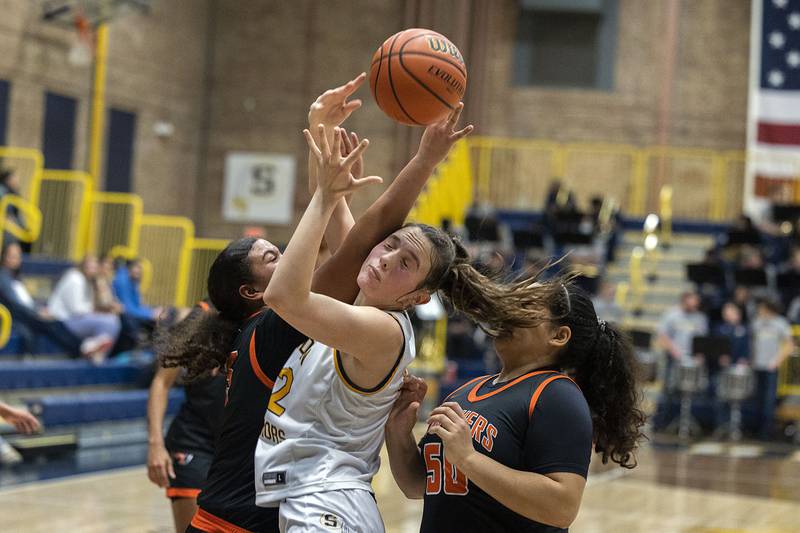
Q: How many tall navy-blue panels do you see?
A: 3